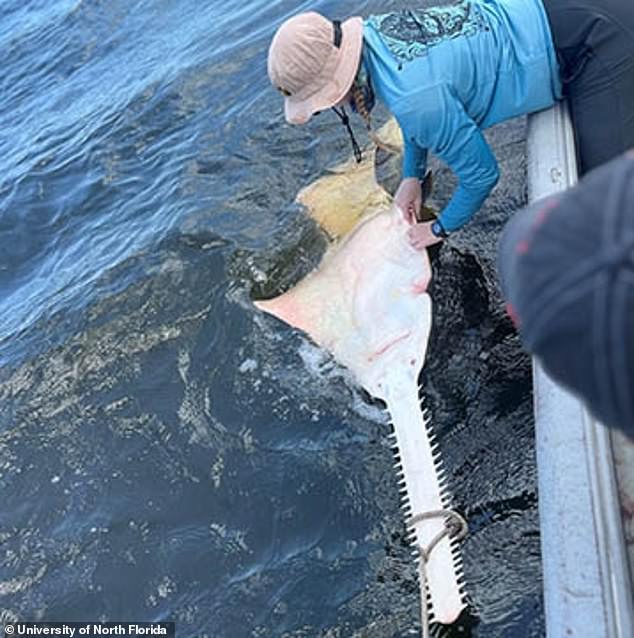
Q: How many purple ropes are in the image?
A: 0